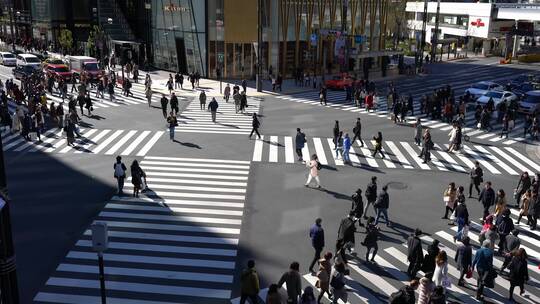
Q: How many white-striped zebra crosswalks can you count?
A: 7